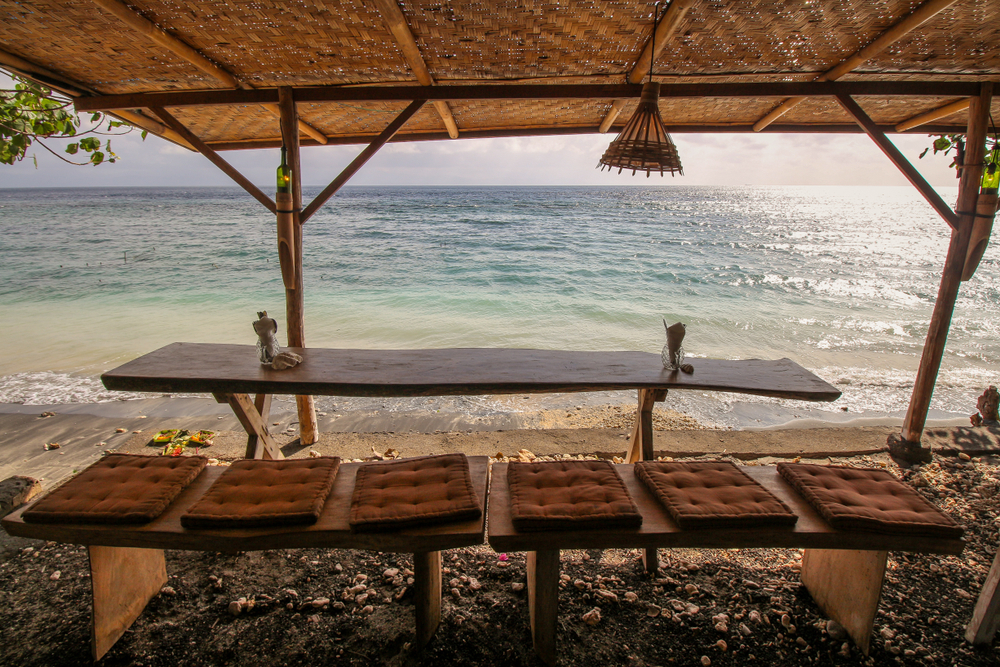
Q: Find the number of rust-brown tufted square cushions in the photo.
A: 6